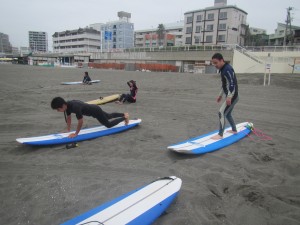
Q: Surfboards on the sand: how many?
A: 5